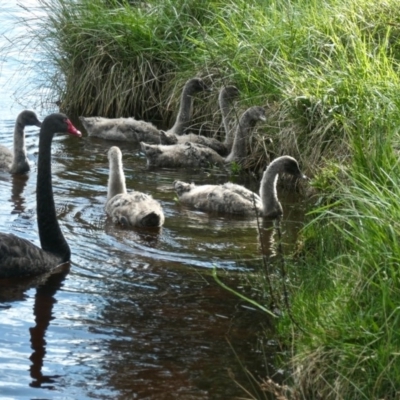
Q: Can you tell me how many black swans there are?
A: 1